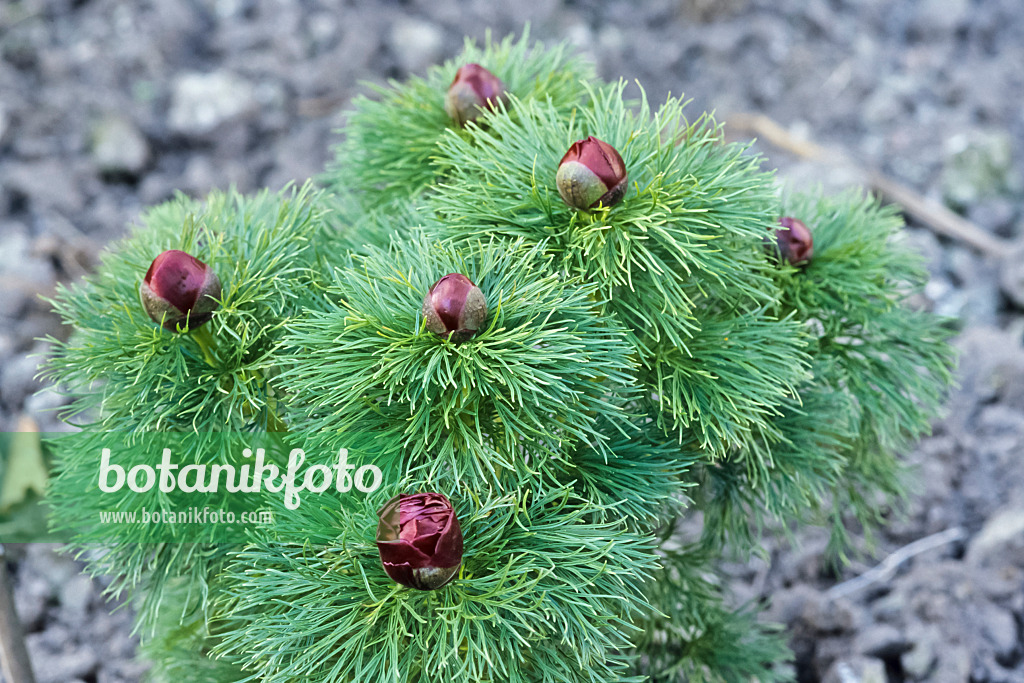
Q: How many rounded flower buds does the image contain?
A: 6